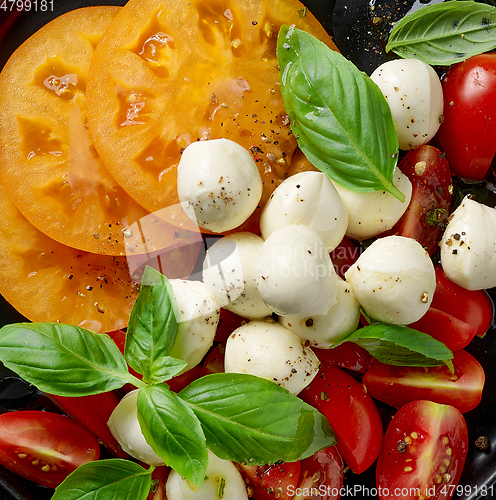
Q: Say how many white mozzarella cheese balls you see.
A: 13